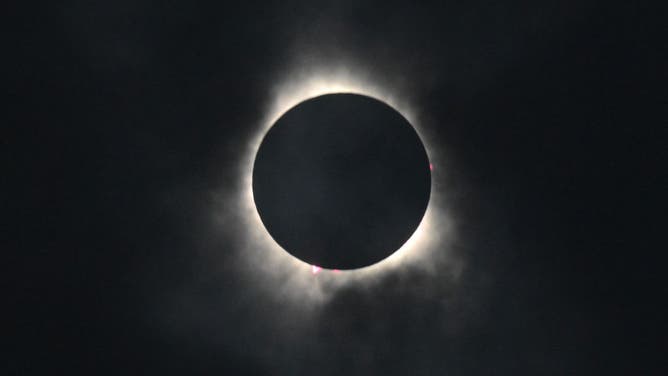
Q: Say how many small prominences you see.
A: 3